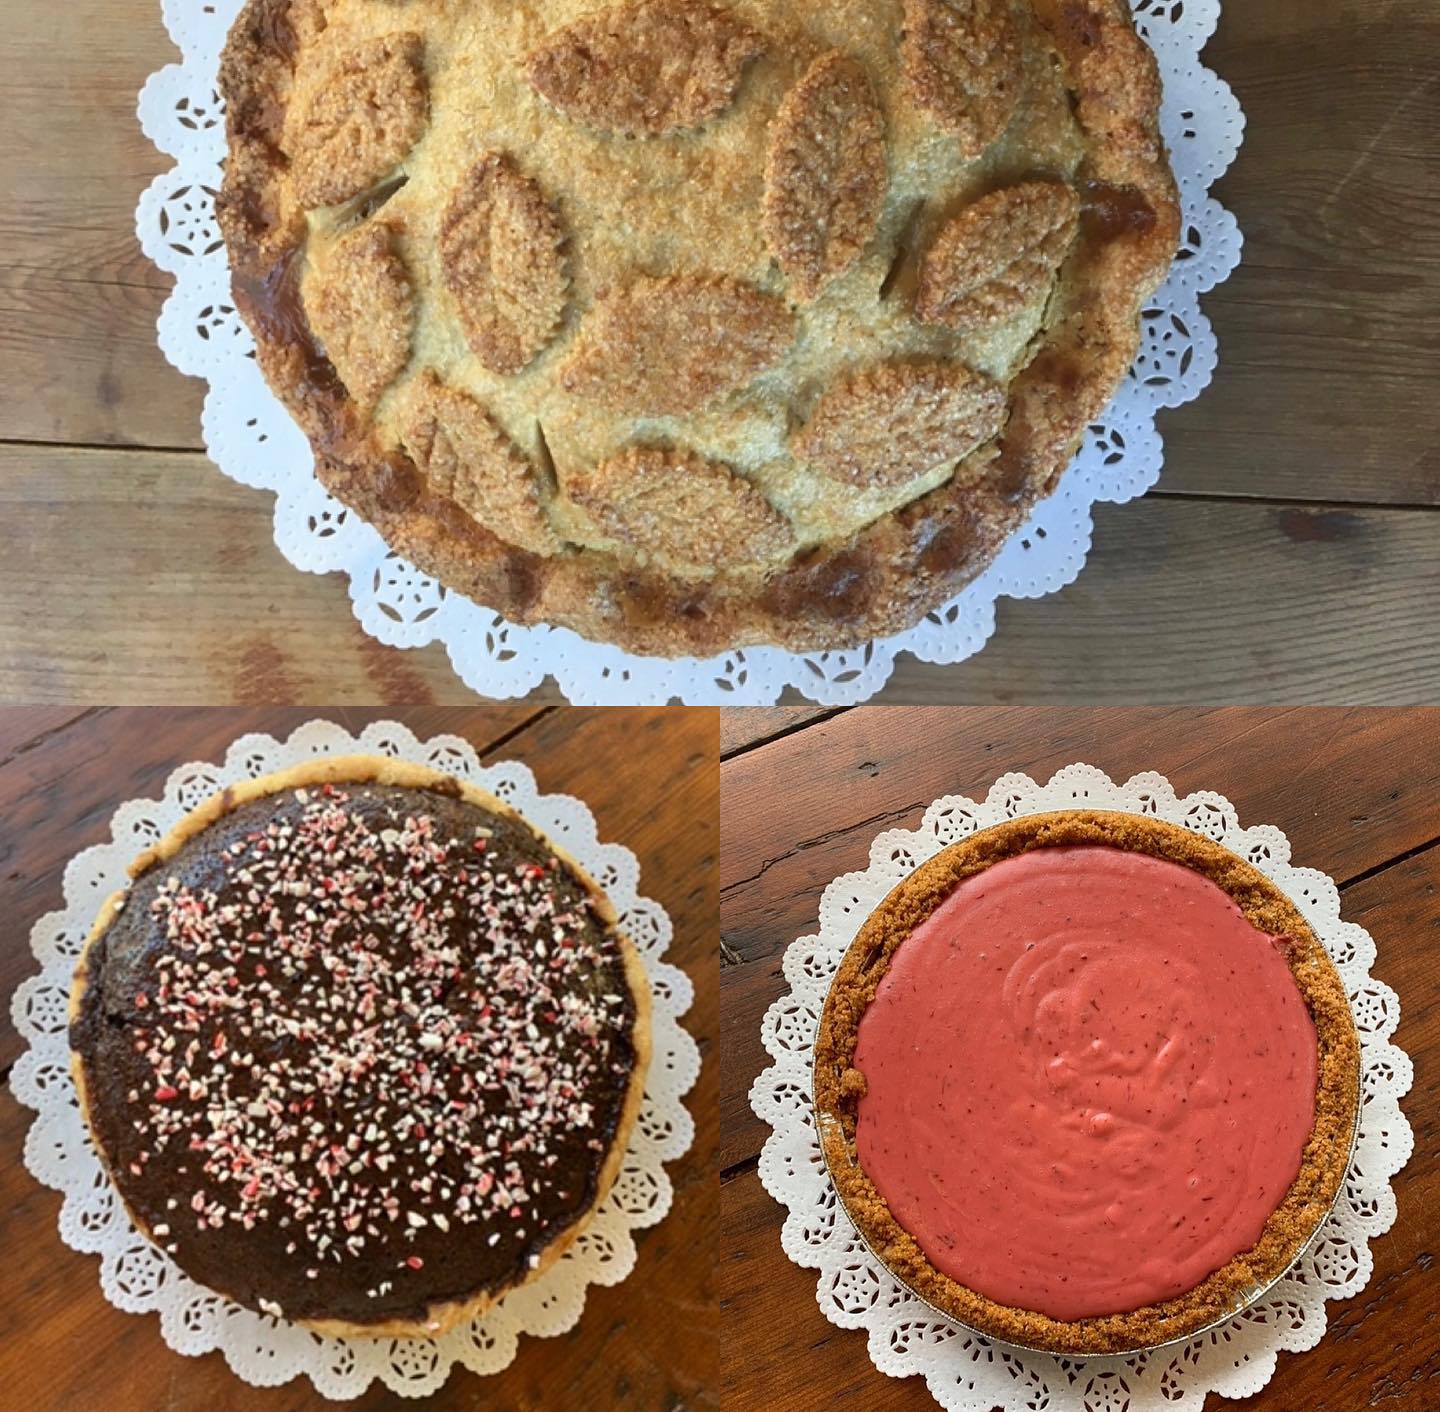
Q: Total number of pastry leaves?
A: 11